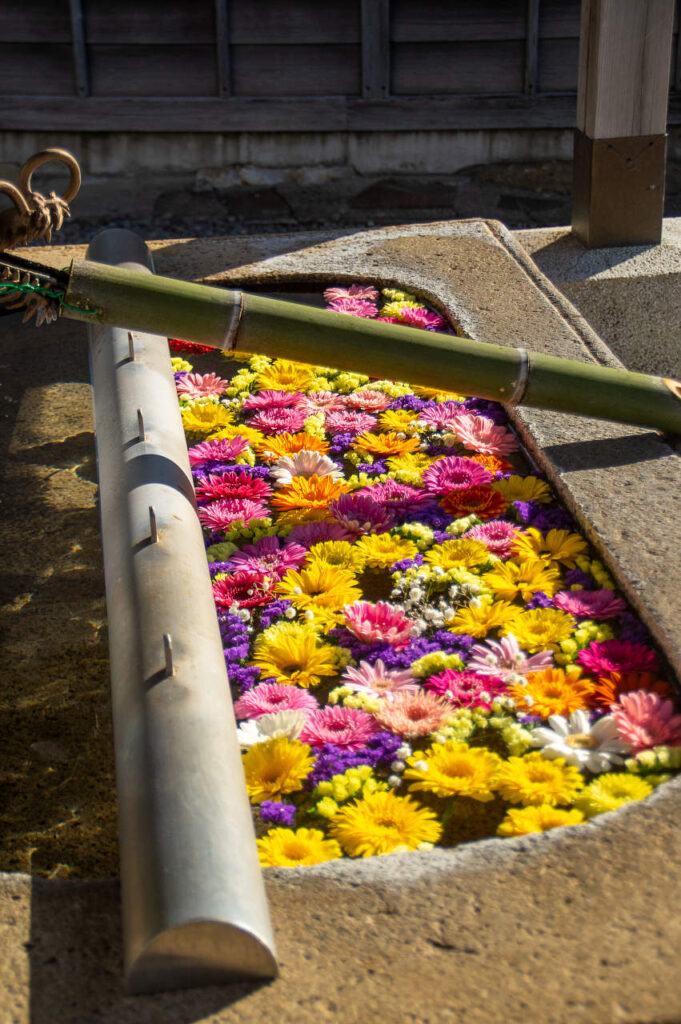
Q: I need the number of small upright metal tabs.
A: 4